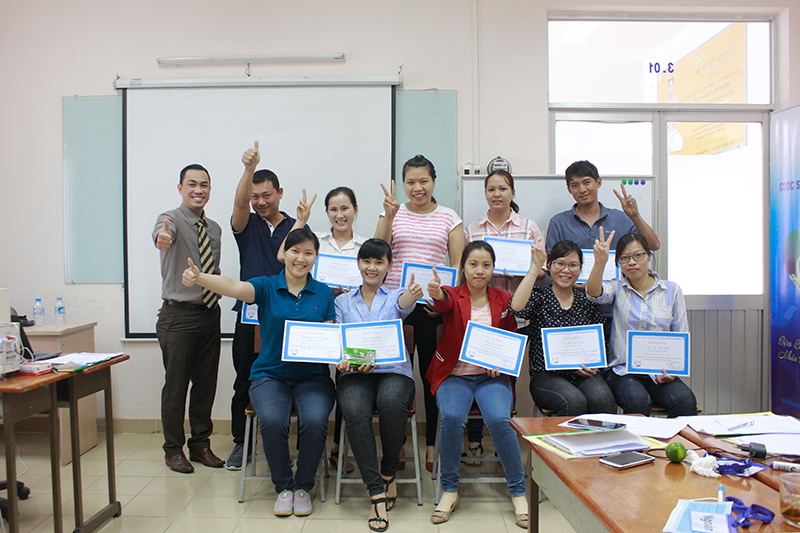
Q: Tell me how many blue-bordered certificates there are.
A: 10